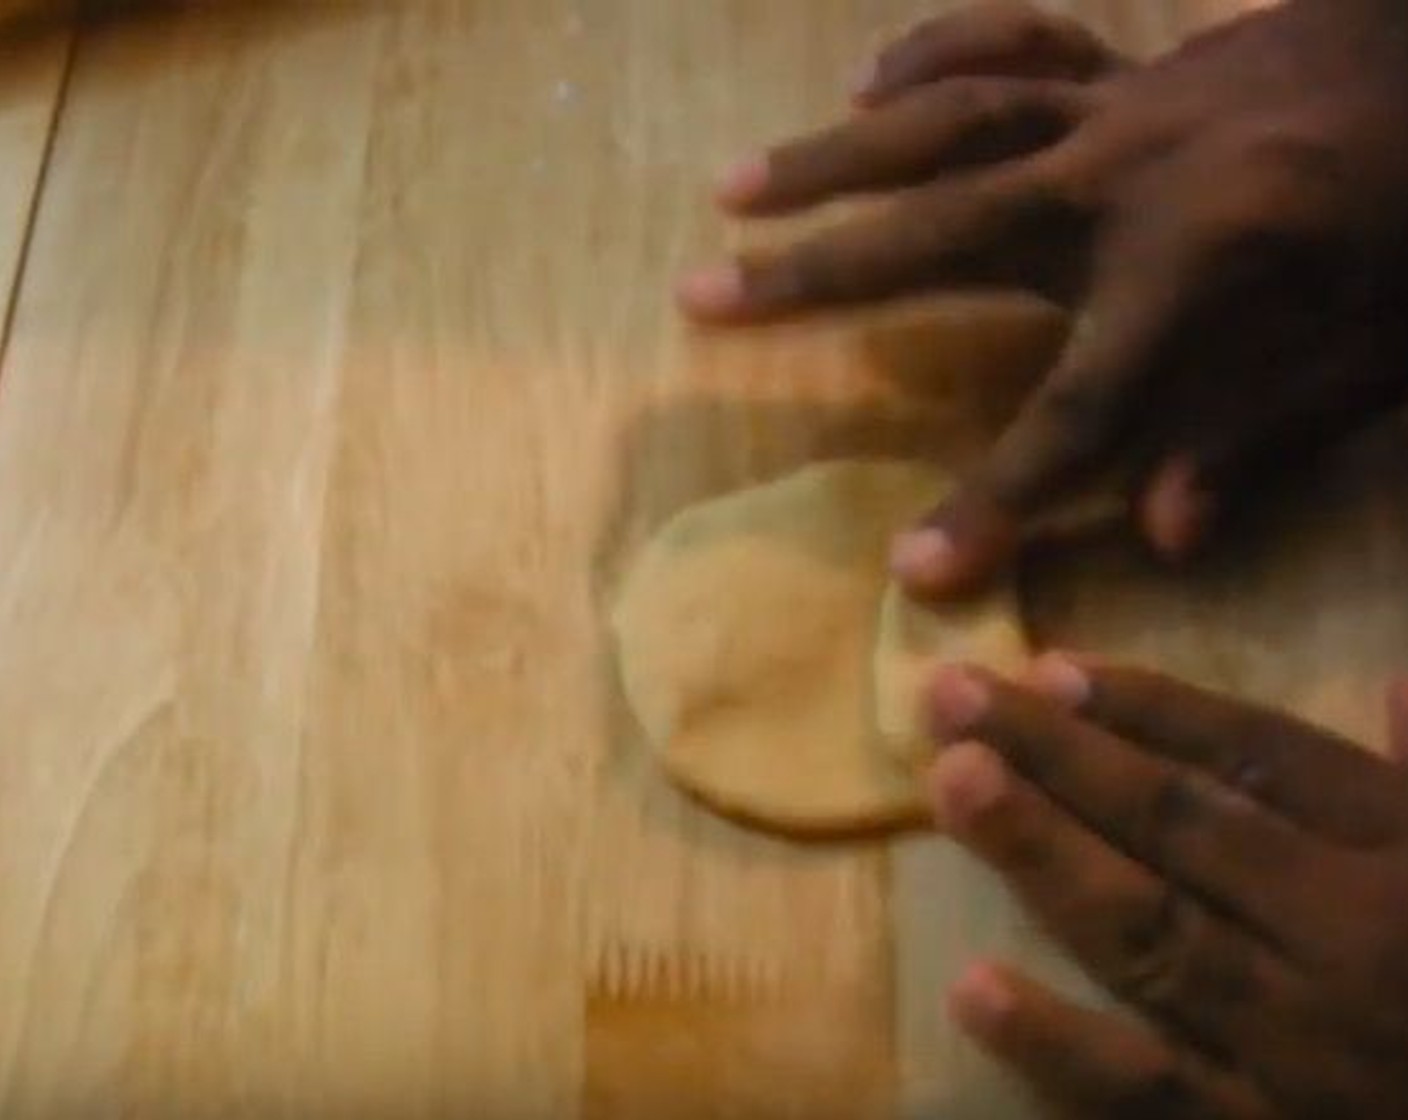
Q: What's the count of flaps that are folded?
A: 1